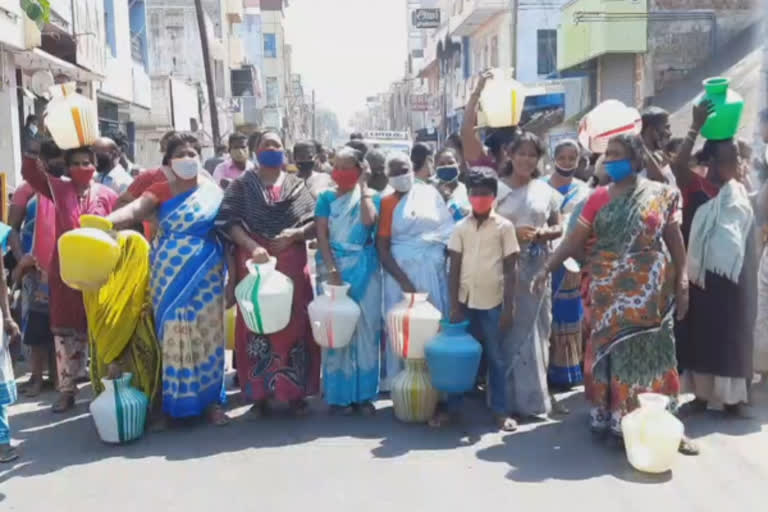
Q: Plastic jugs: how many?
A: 12